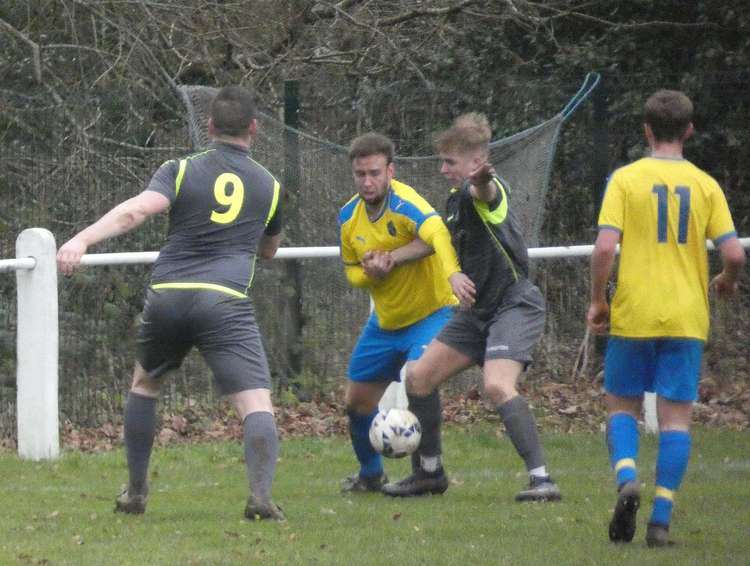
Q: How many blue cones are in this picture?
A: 0